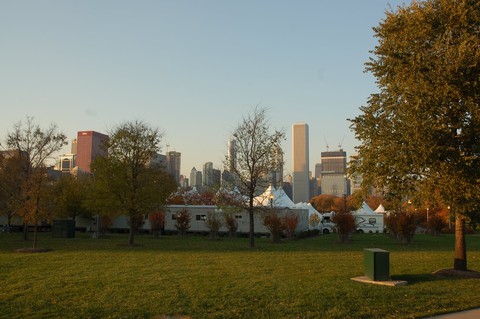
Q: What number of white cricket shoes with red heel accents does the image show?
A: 0